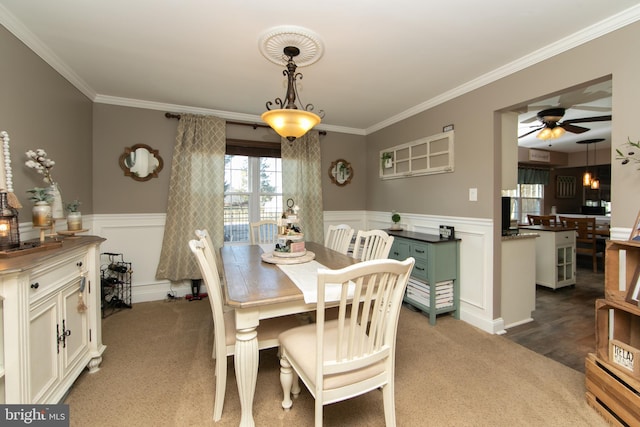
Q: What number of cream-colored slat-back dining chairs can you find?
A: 6